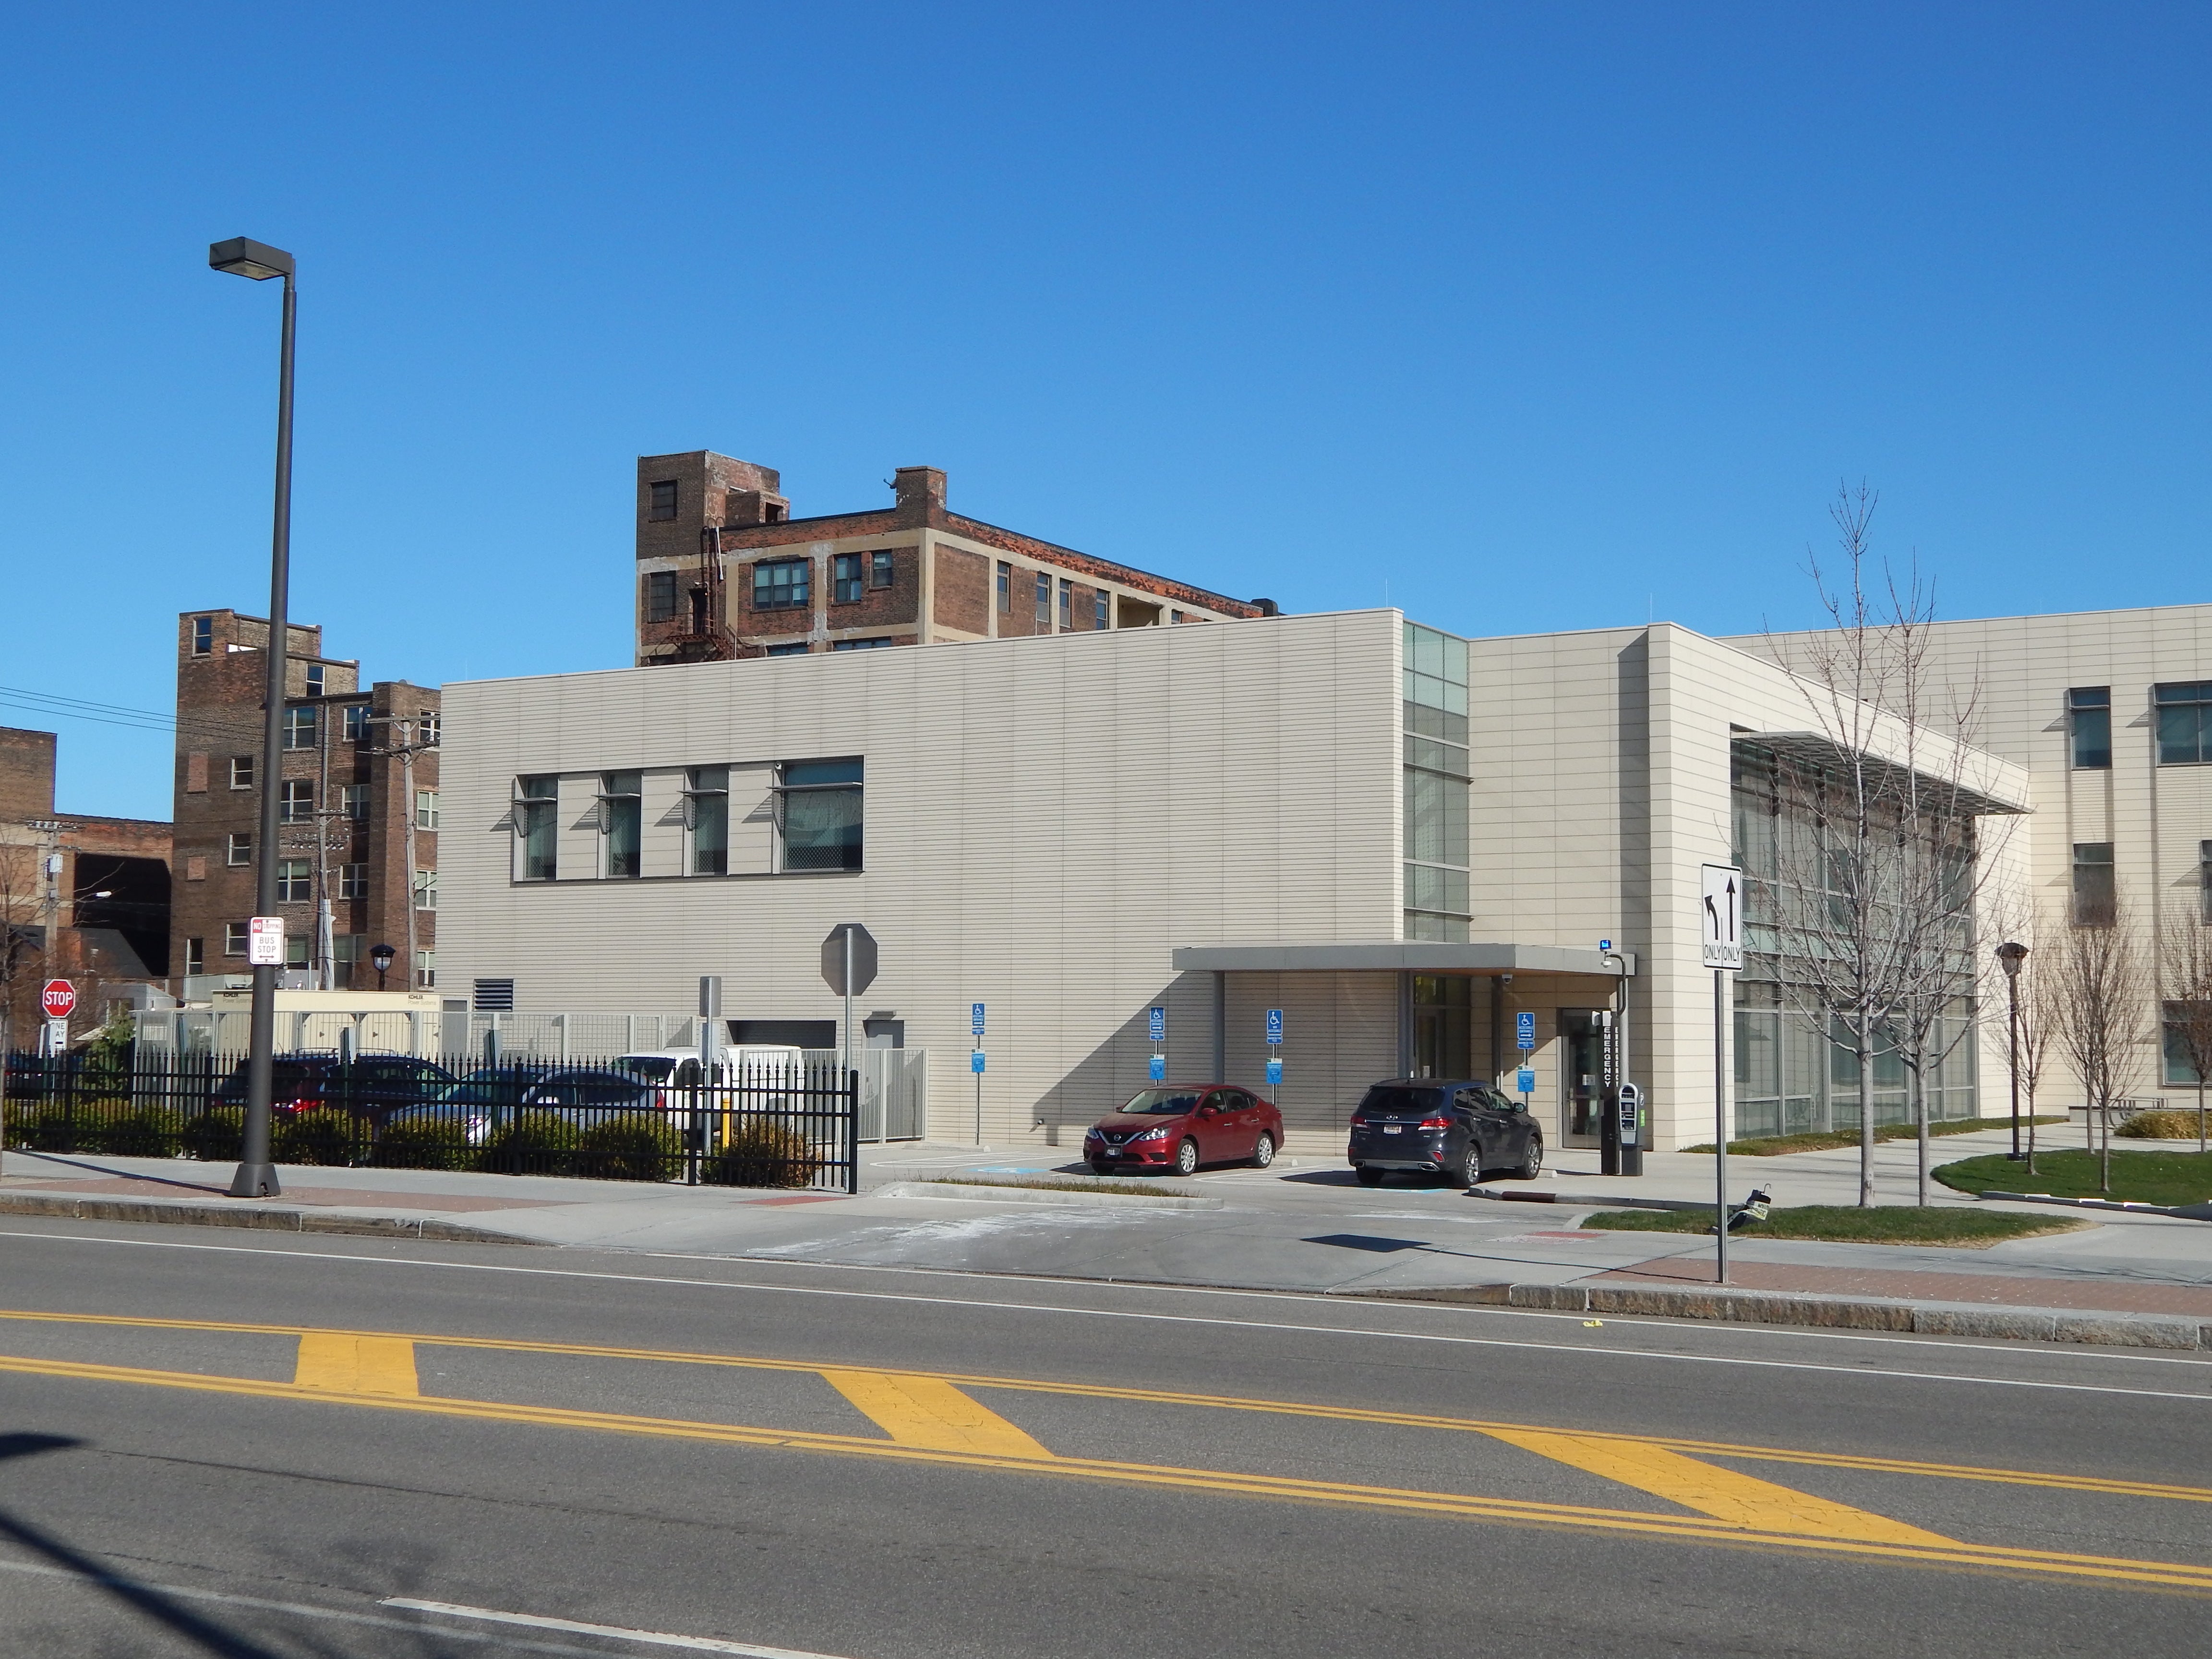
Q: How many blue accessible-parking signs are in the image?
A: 4